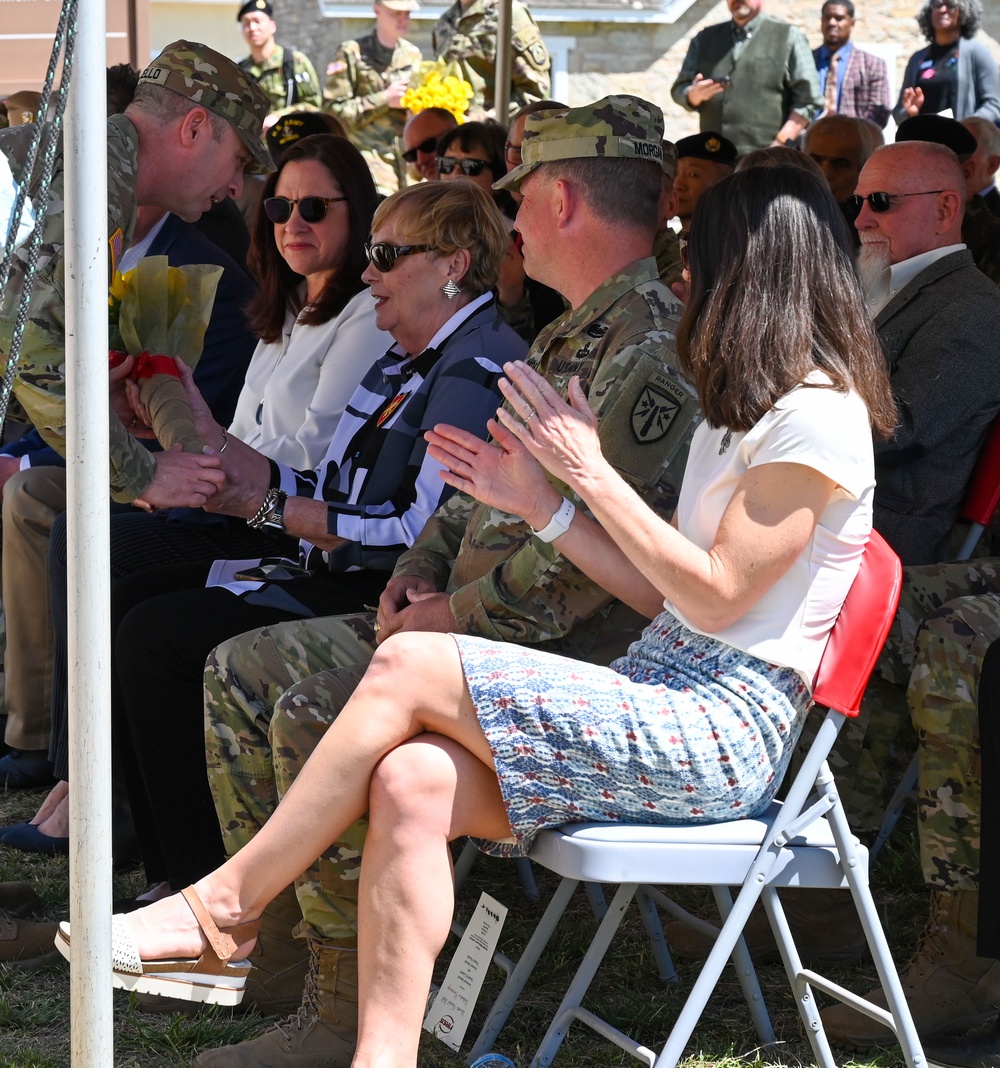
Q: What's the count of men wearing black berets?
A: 3